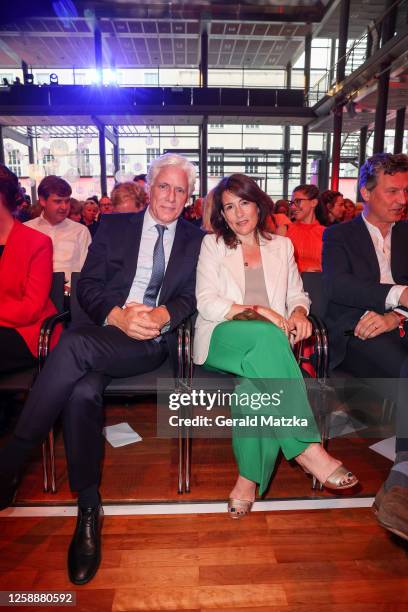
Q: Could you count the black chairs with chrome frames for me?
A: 4